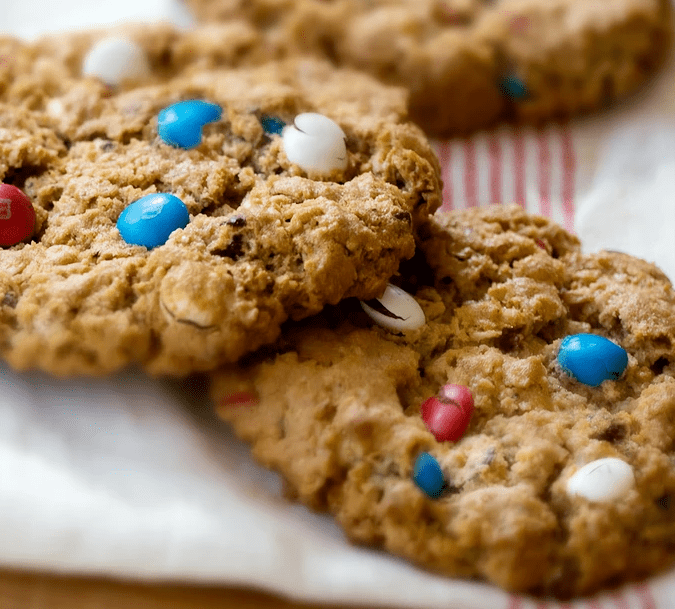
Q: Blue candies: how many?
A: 6